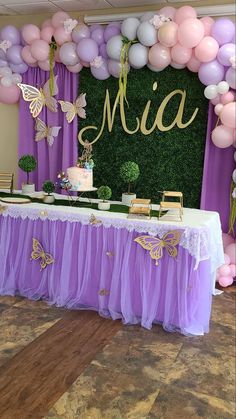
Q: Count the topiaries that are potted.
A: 4